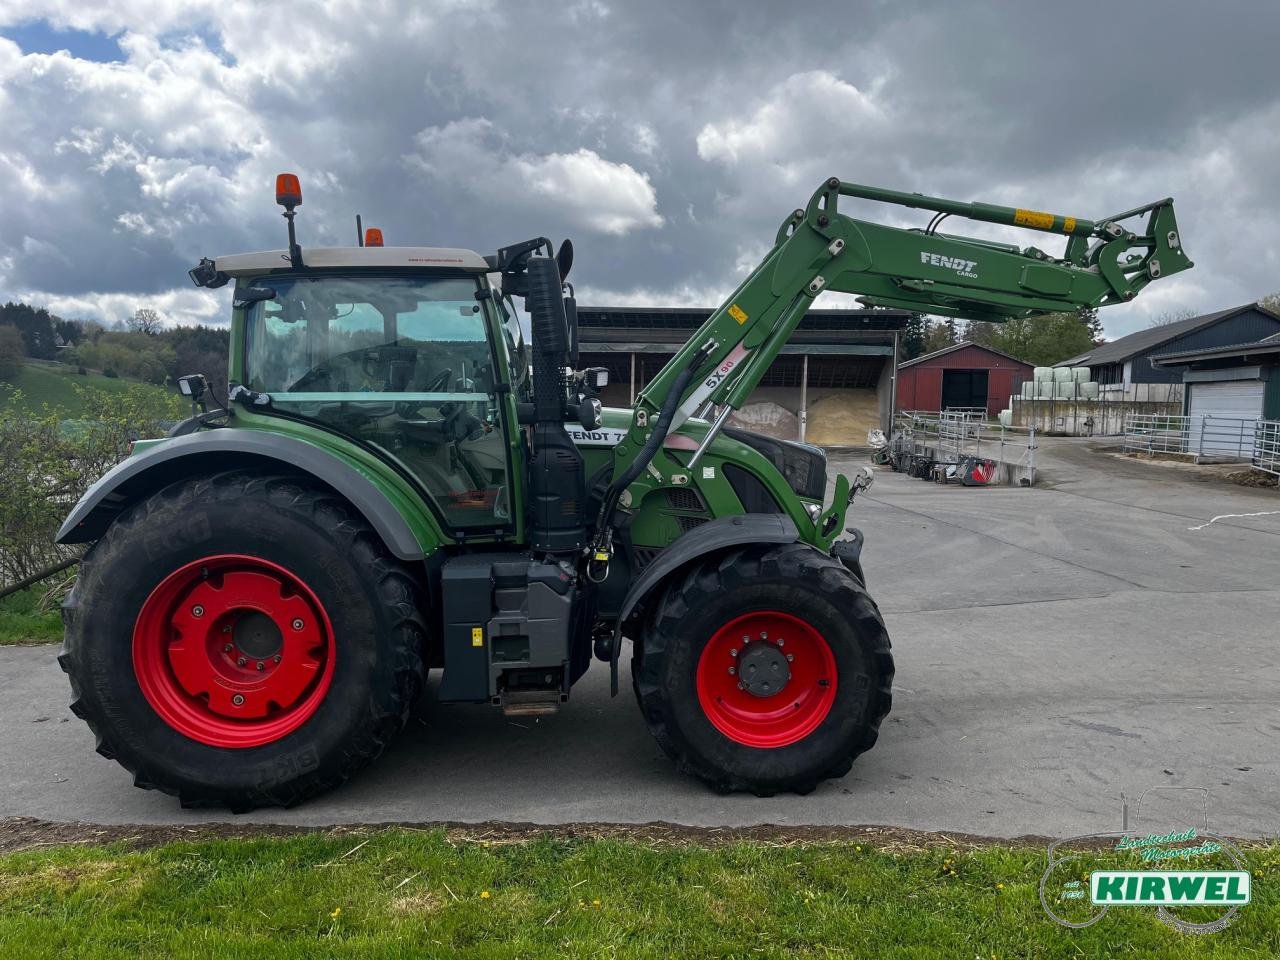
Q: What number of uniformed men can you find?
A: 0